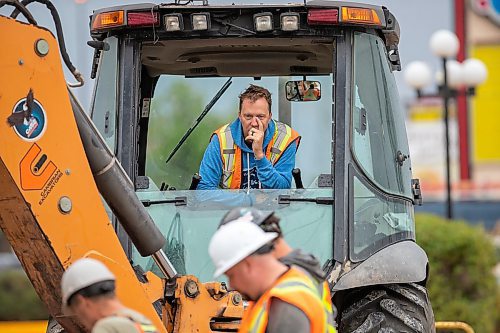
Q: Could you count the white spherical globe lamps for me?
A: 4